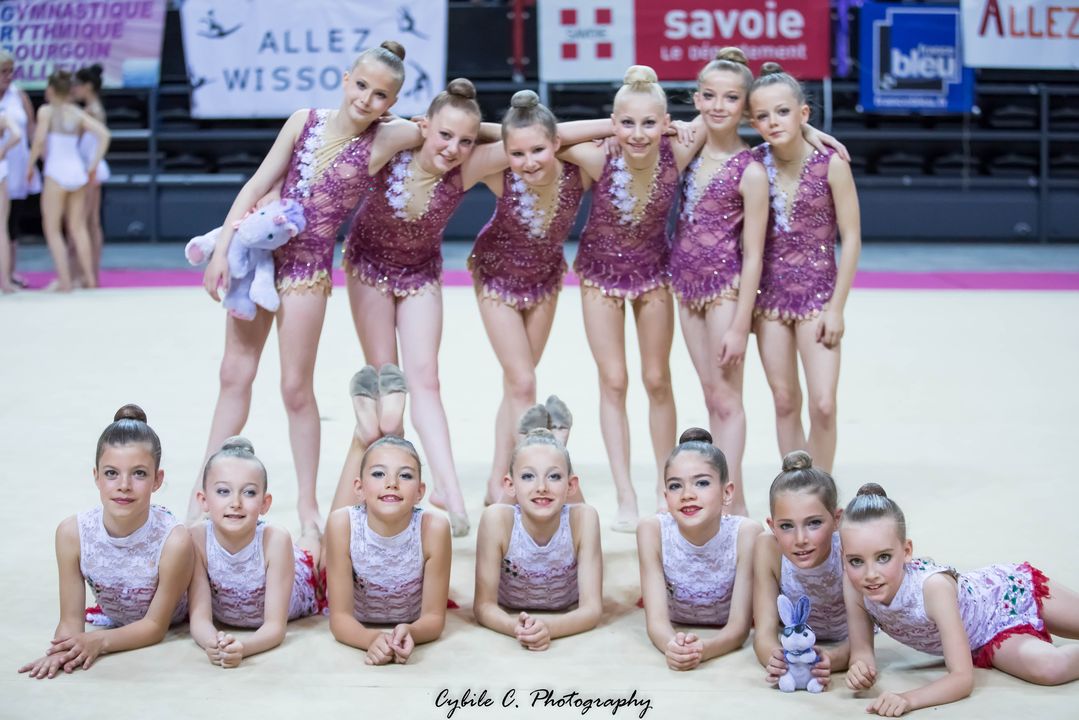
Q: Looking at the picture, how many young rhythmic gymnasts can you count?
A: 13